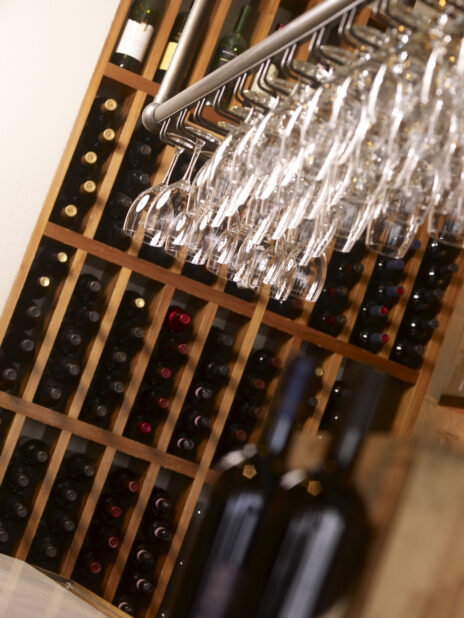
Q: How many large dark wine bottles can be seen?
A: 2